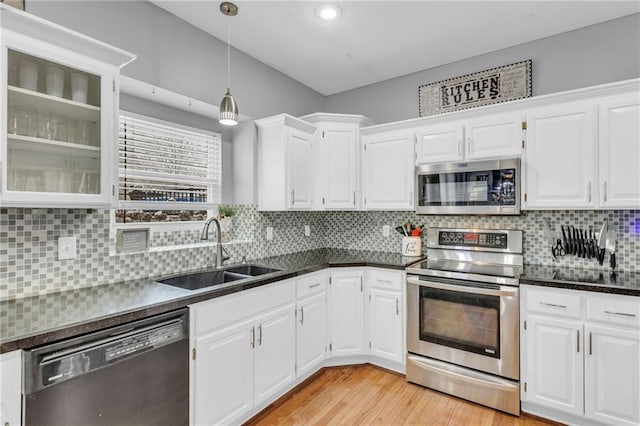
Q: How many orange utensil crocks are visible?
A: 0